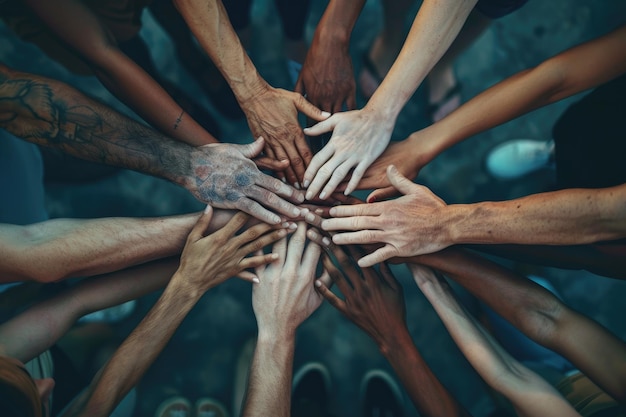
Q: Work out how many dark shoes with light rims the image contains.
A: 2